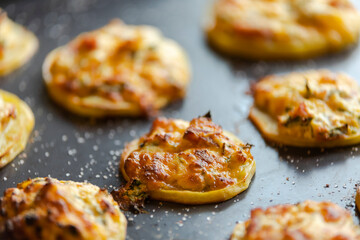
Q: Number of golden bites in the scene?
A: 8